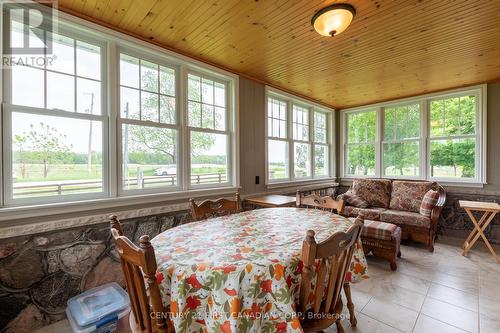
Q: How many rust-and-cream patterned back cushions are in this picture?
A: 2